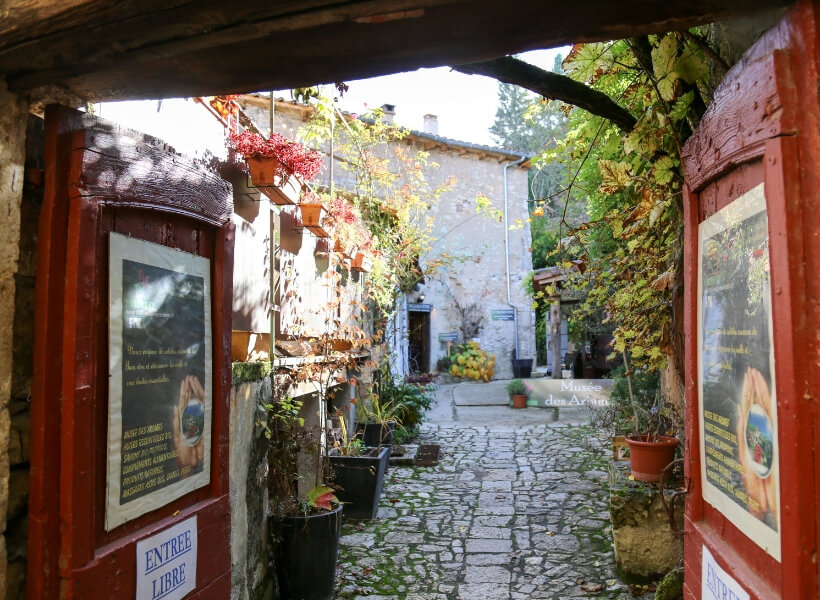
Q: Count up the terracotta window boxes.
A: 4